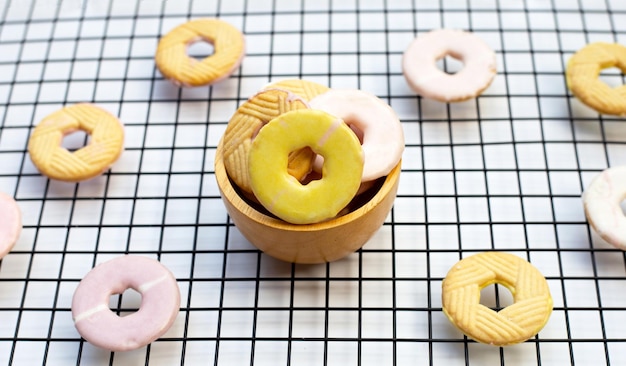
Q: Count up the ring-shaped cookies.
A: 12